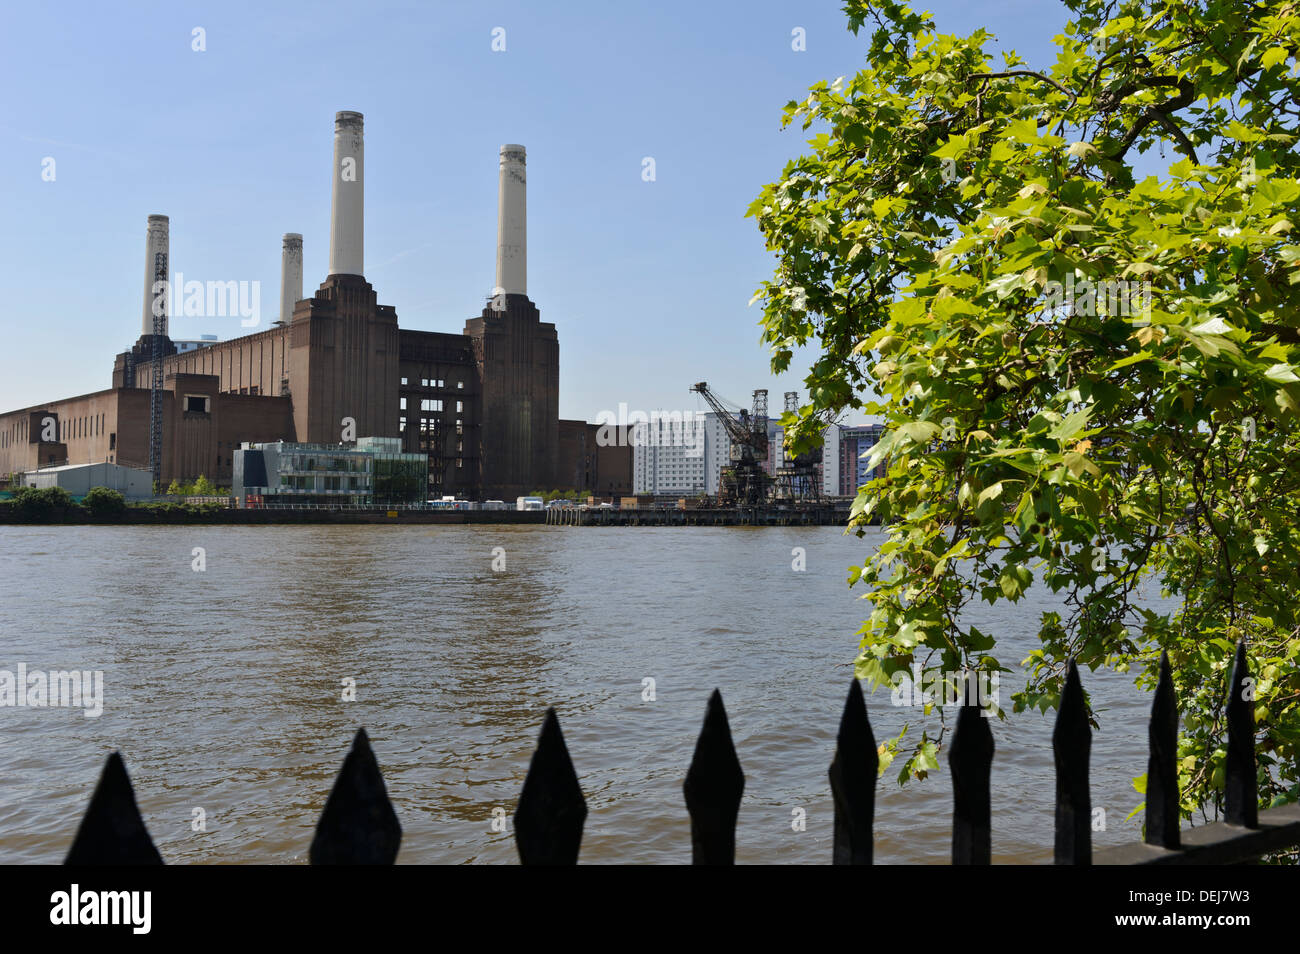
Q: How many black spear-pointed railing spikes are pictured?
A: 9